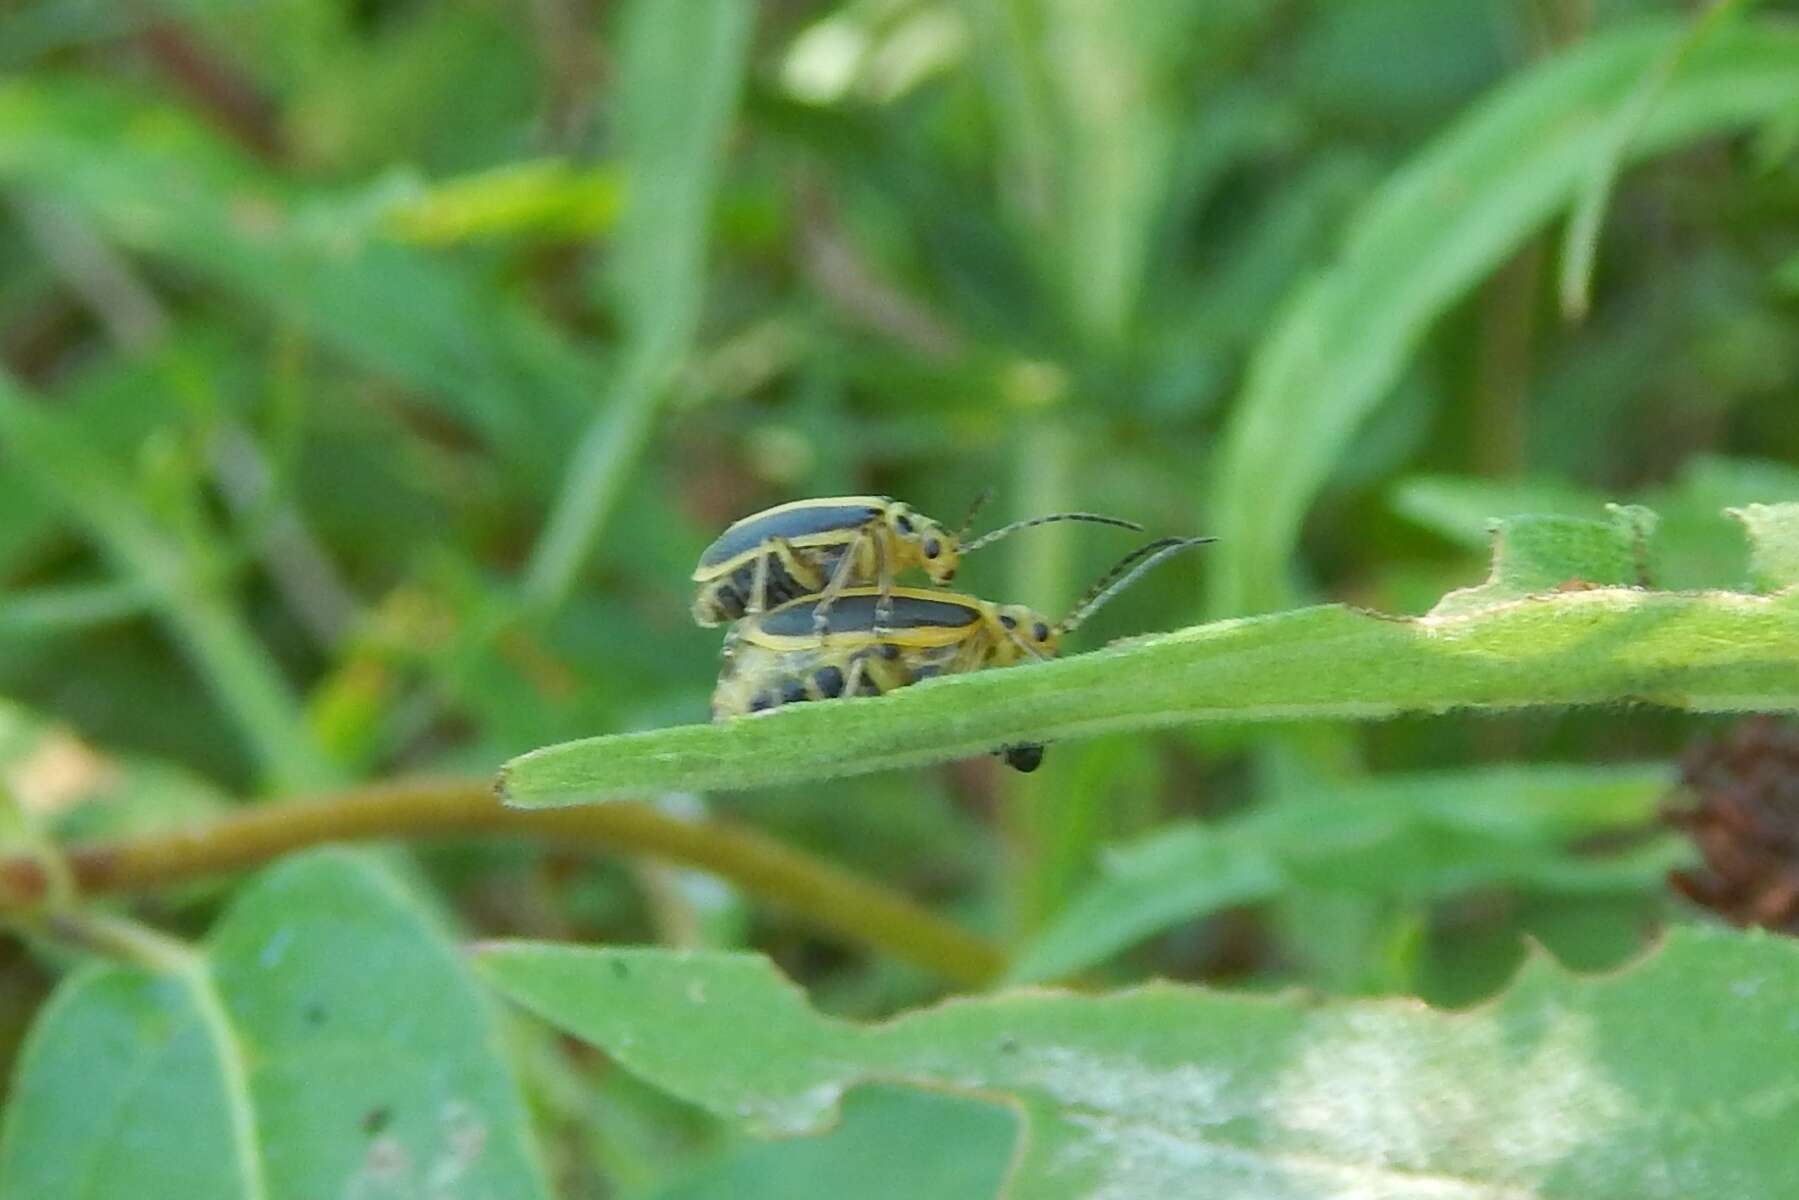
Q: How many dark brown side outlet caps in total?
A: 0